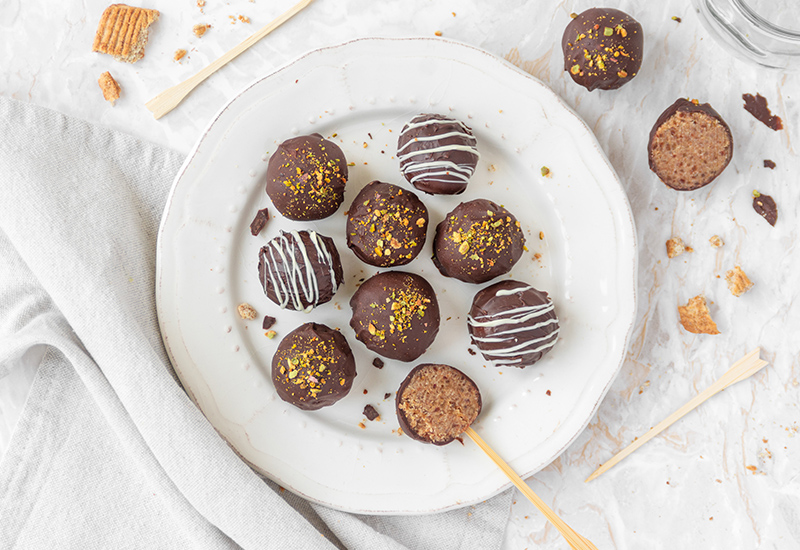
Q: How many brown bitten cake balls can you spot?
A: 2